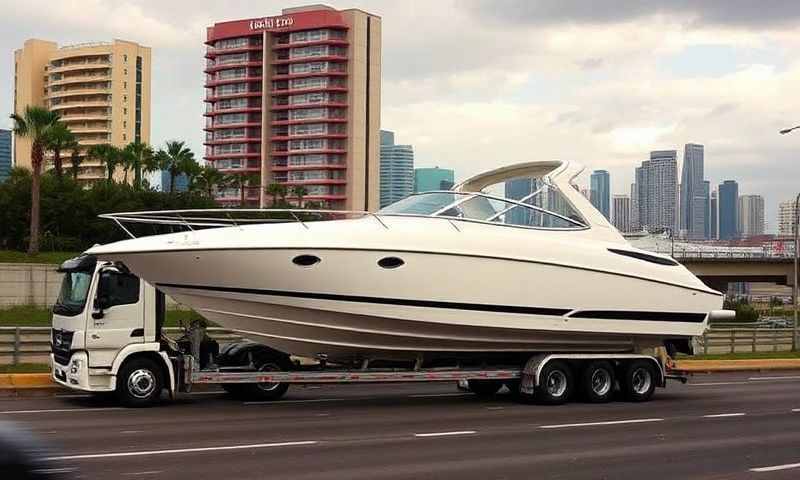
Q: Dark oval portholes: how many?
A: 2